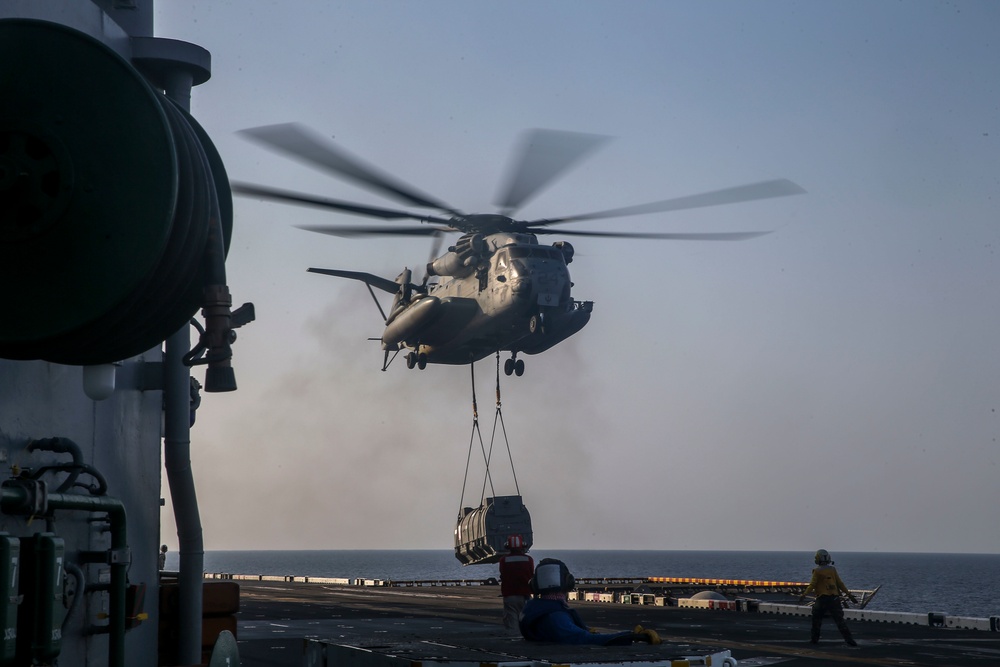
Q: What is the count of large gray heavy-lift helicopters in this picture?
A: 1